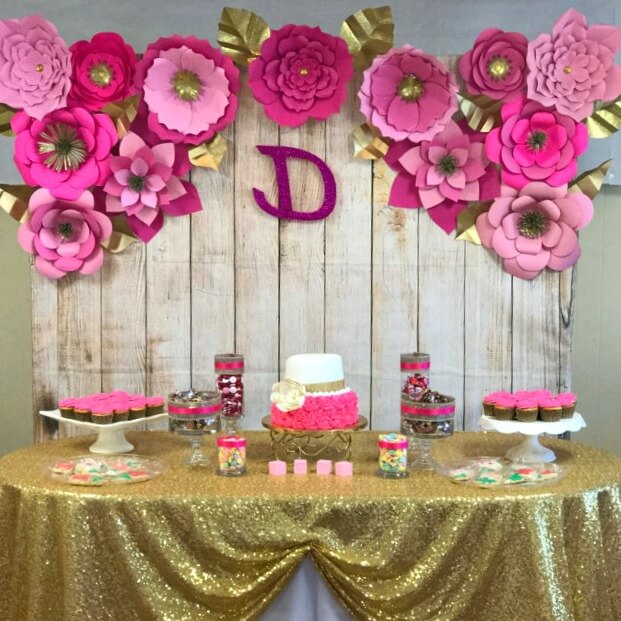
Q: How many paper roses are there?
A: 13